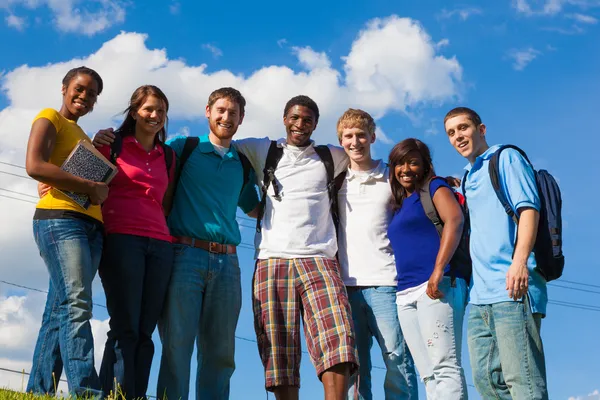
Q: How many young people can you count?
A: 7